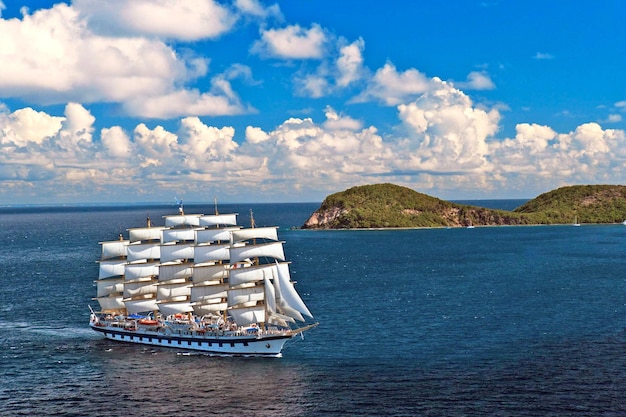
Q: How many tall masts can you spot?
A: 5